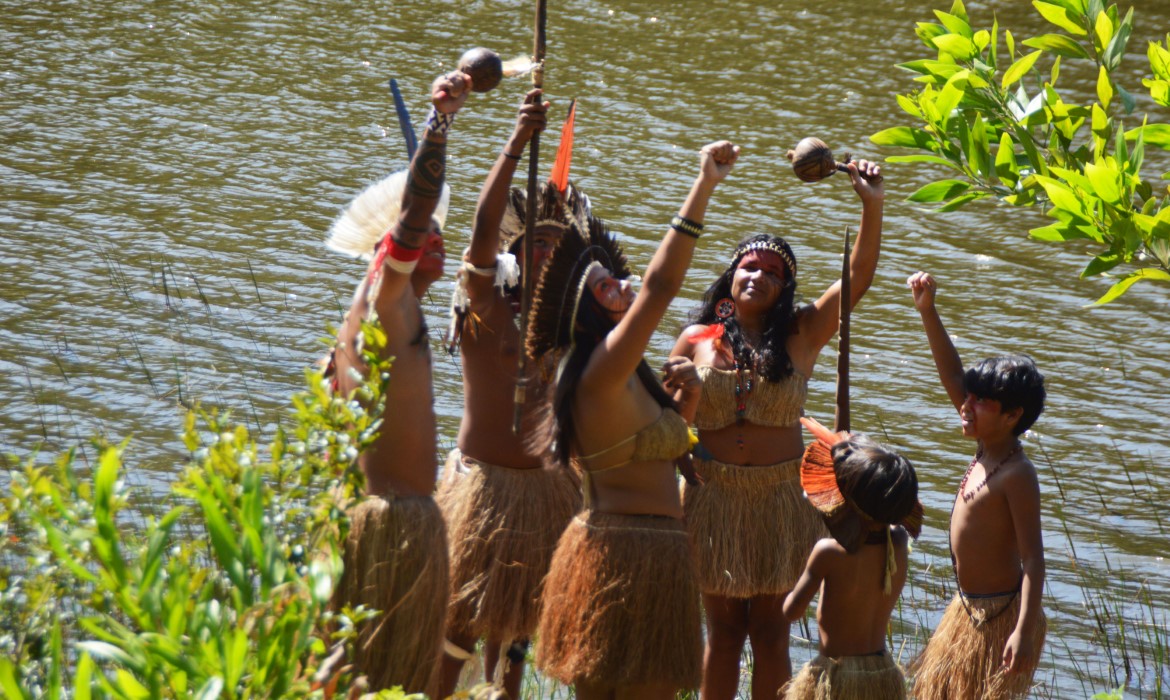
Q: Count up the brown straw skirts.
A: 6